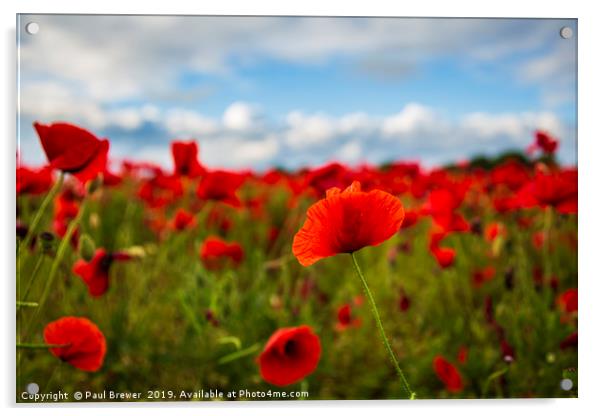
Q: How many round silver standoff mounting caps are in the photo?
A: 4